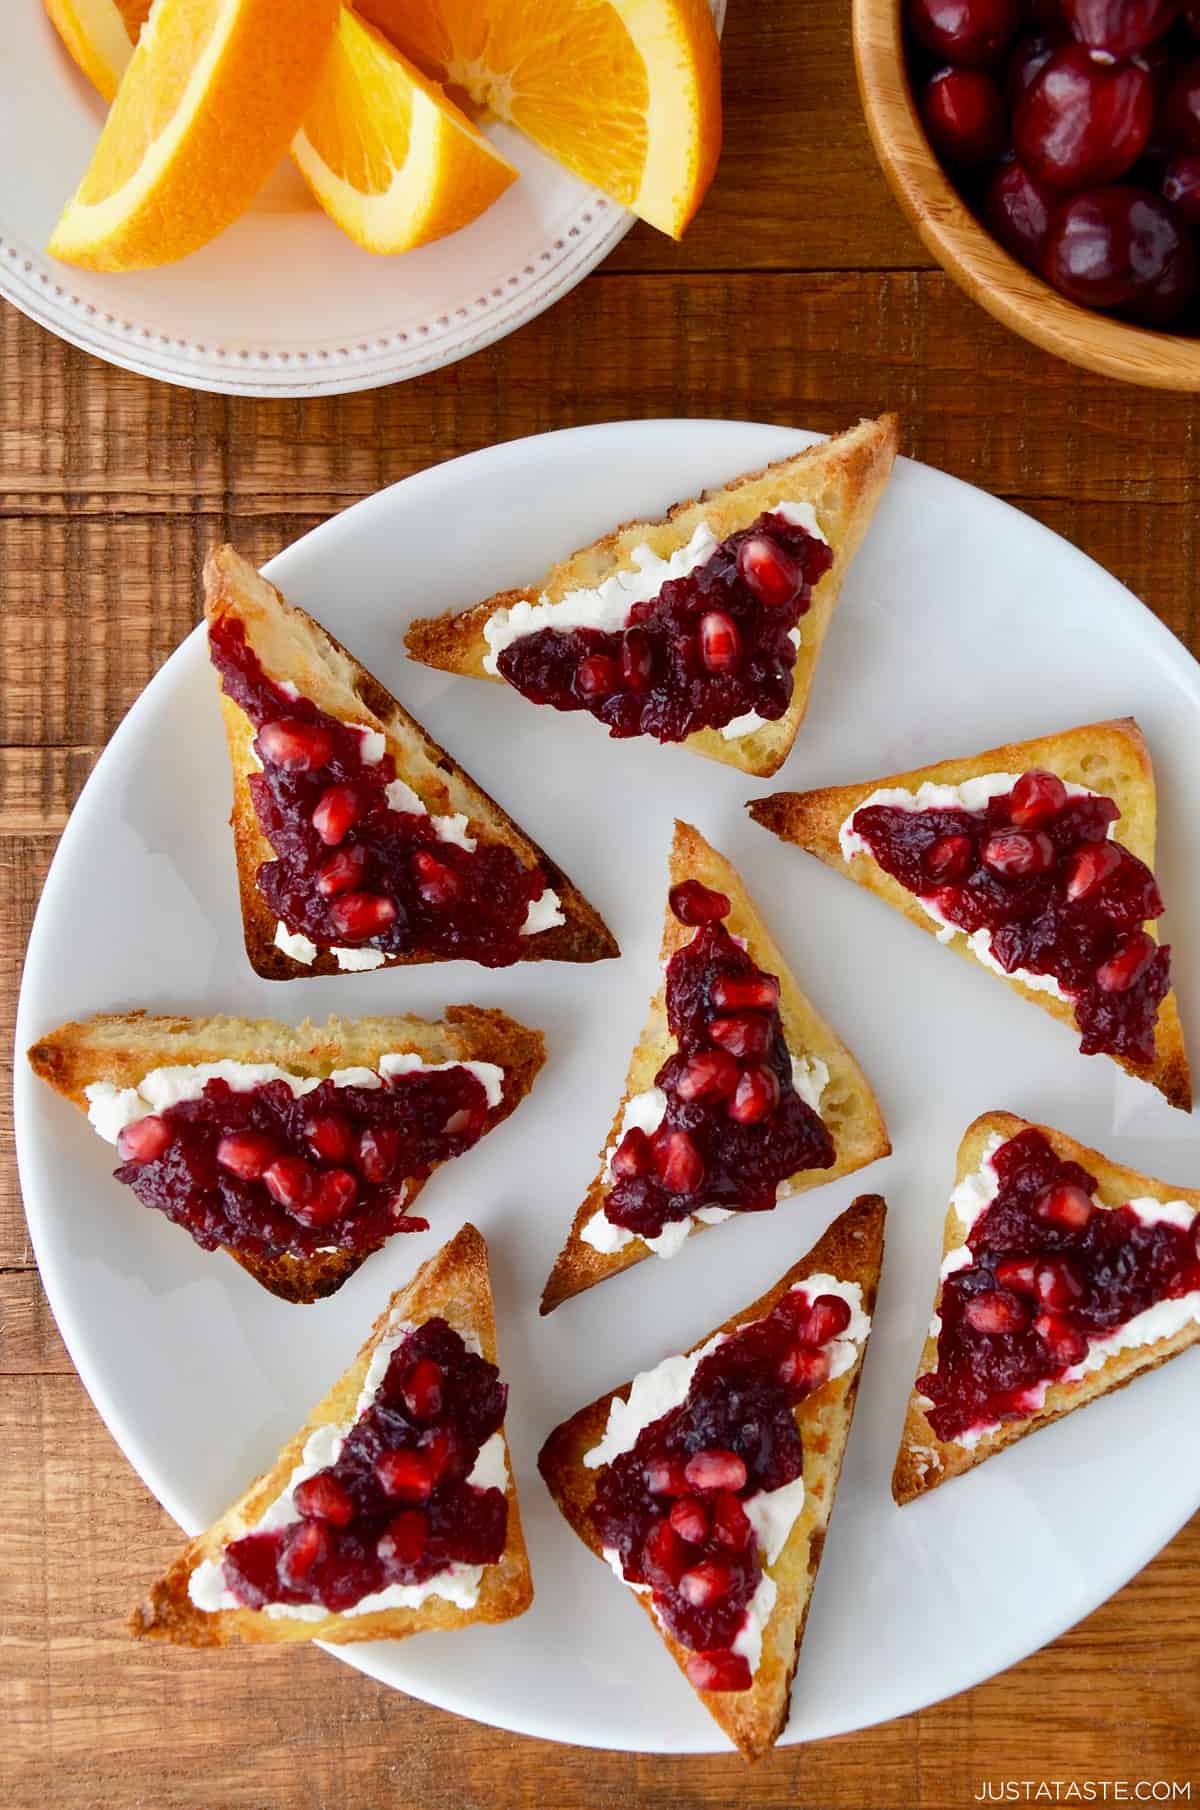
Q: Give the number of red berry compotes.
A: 8